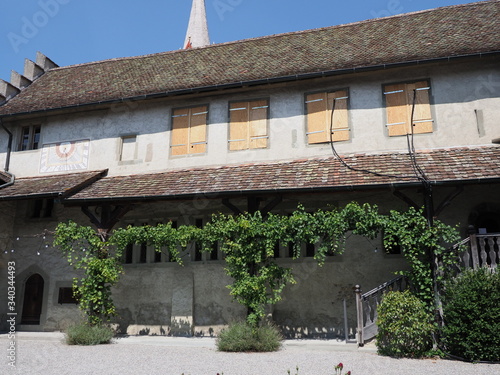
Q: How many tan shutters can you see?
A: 8